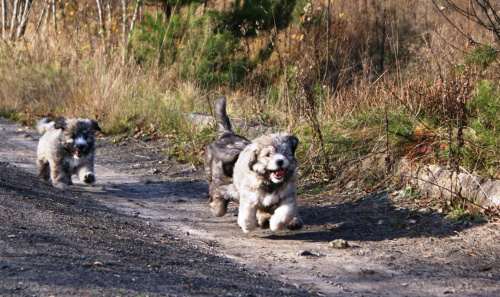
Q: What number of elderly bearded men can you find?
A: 0